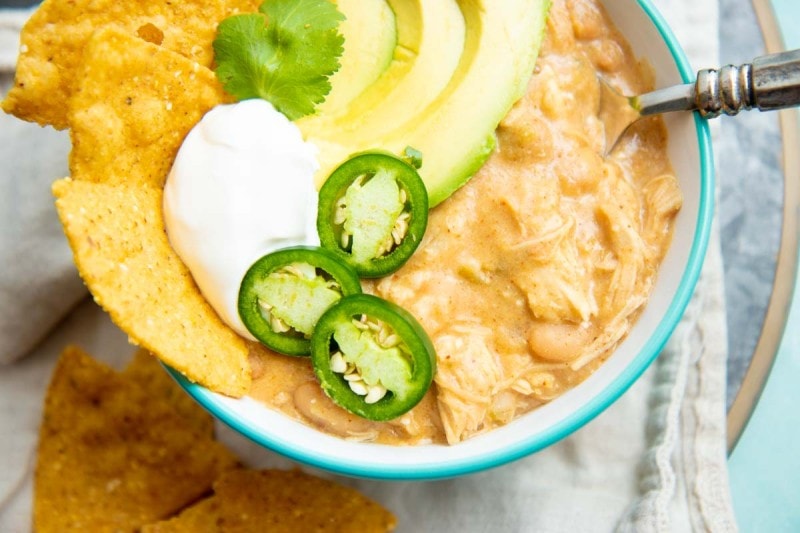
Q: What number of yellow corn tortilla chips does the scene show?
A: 6